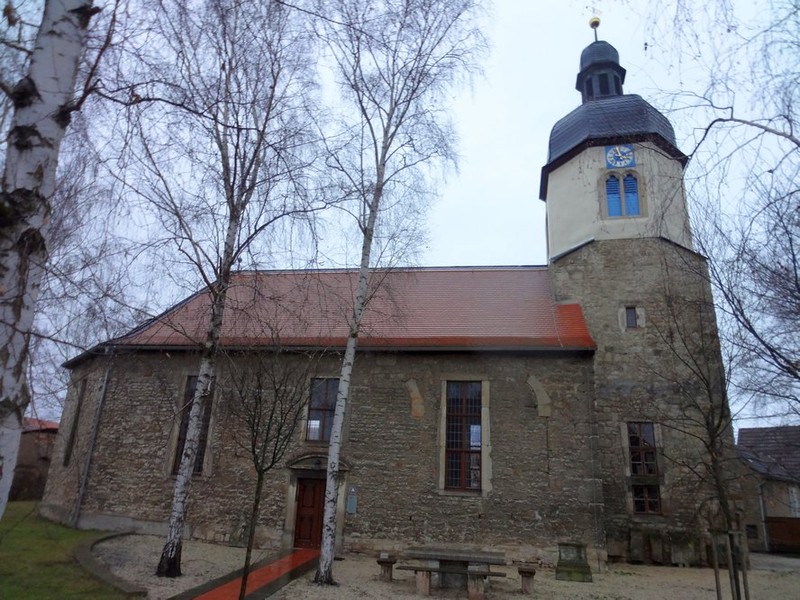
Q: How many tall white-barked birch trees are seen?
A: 3